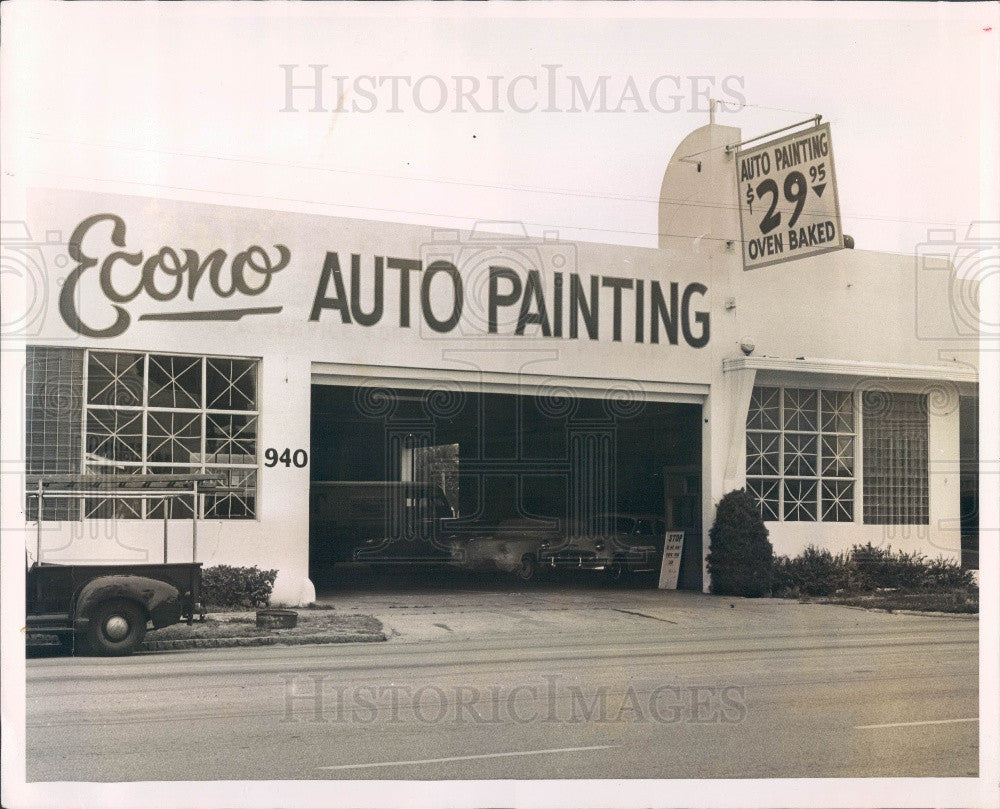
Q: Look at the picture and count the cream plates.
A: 0